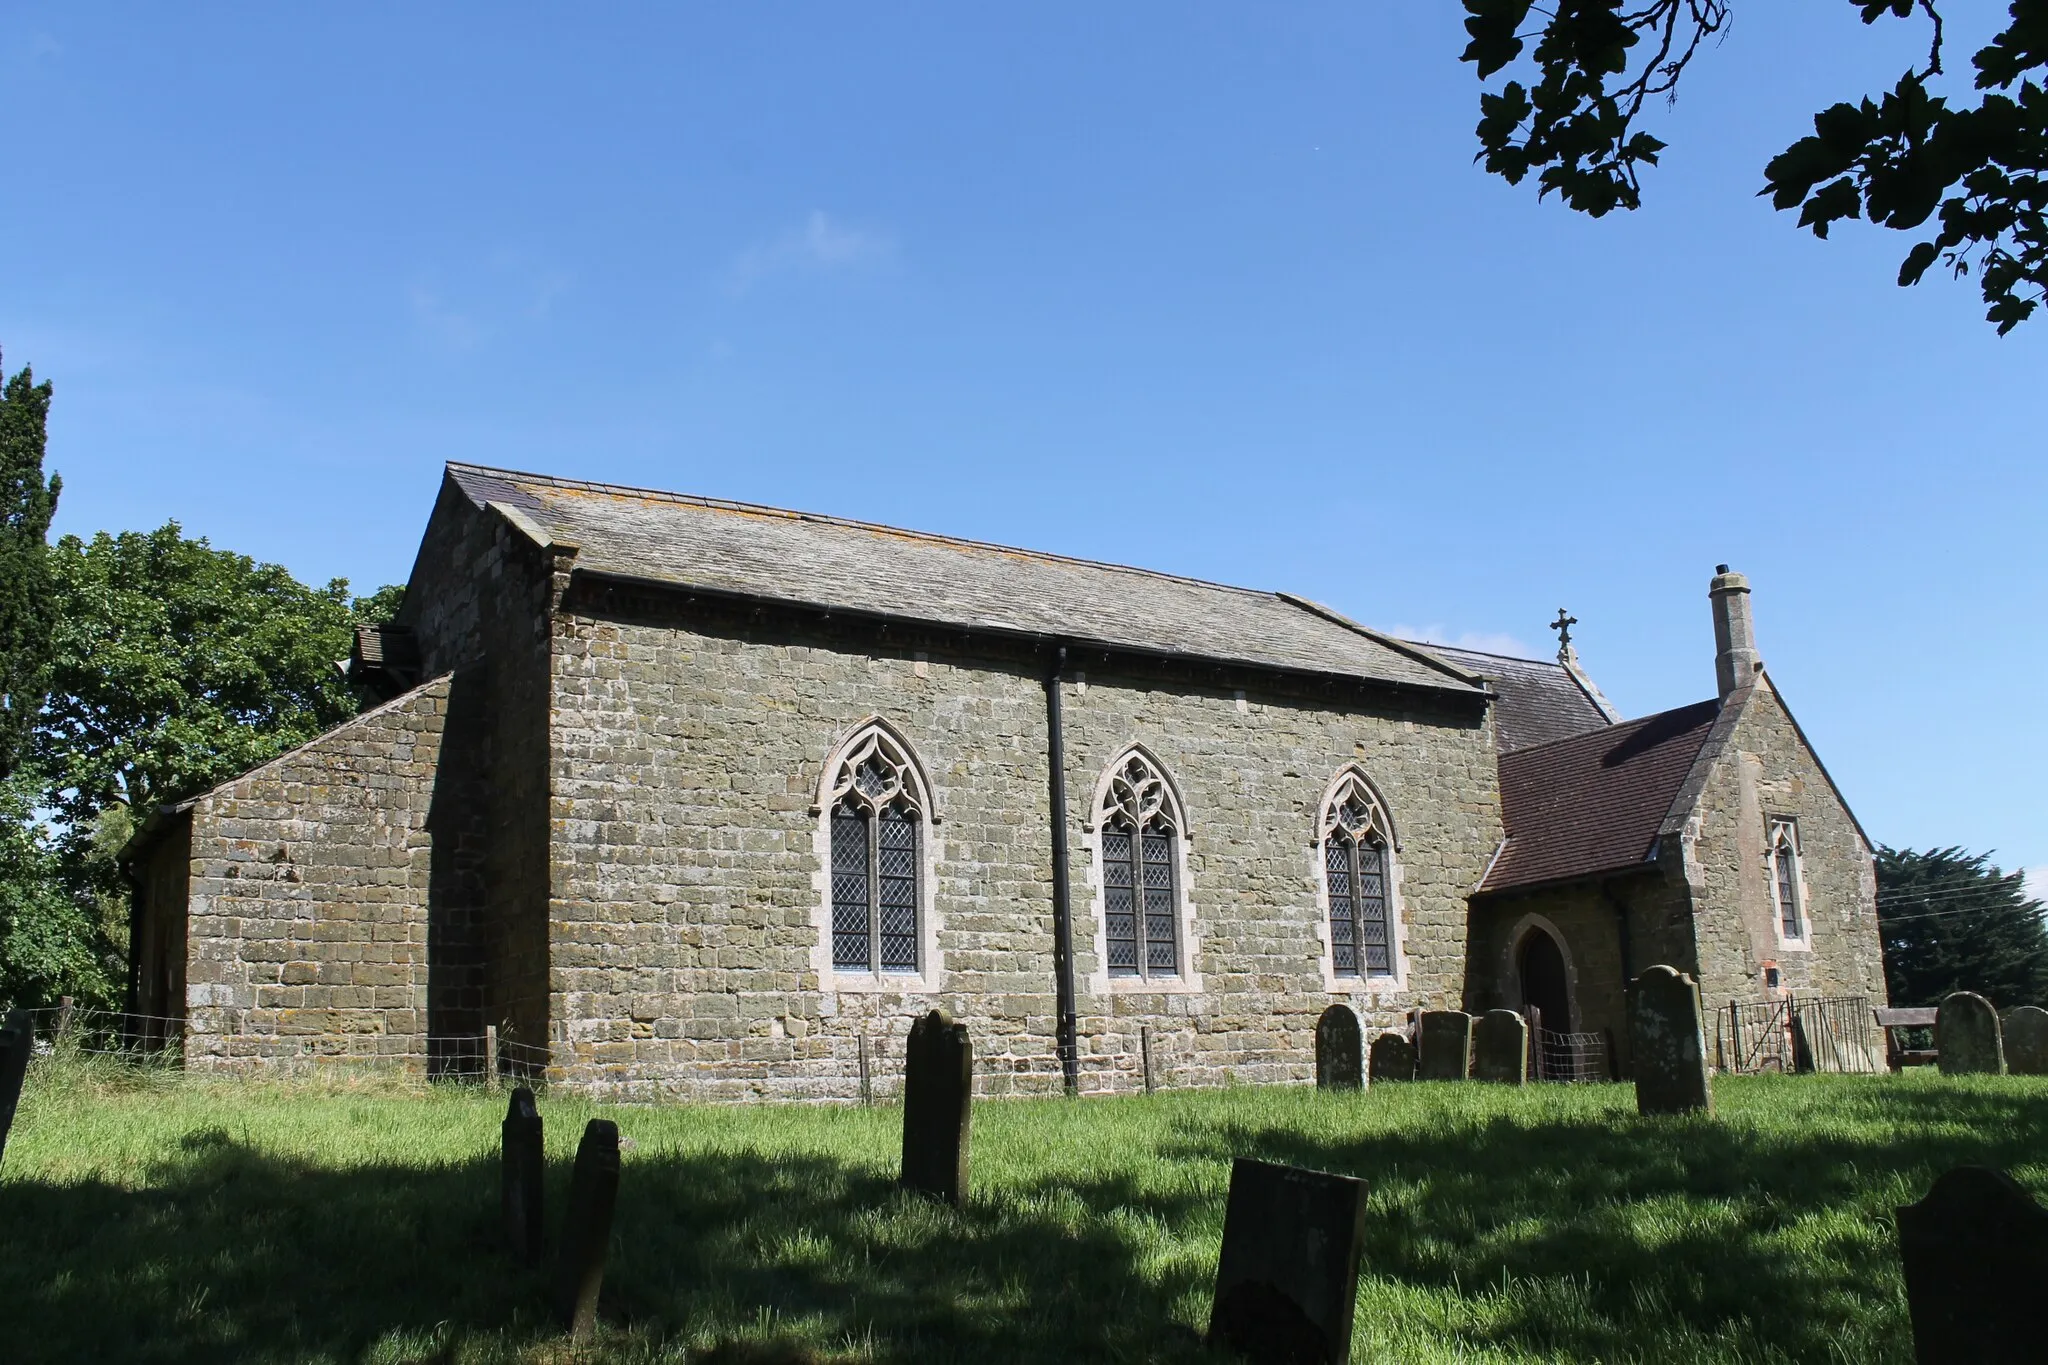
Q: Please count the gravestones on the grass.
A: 13